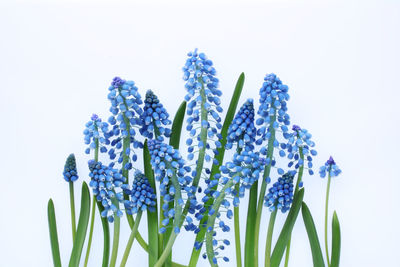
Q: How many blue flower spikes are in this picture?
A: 14